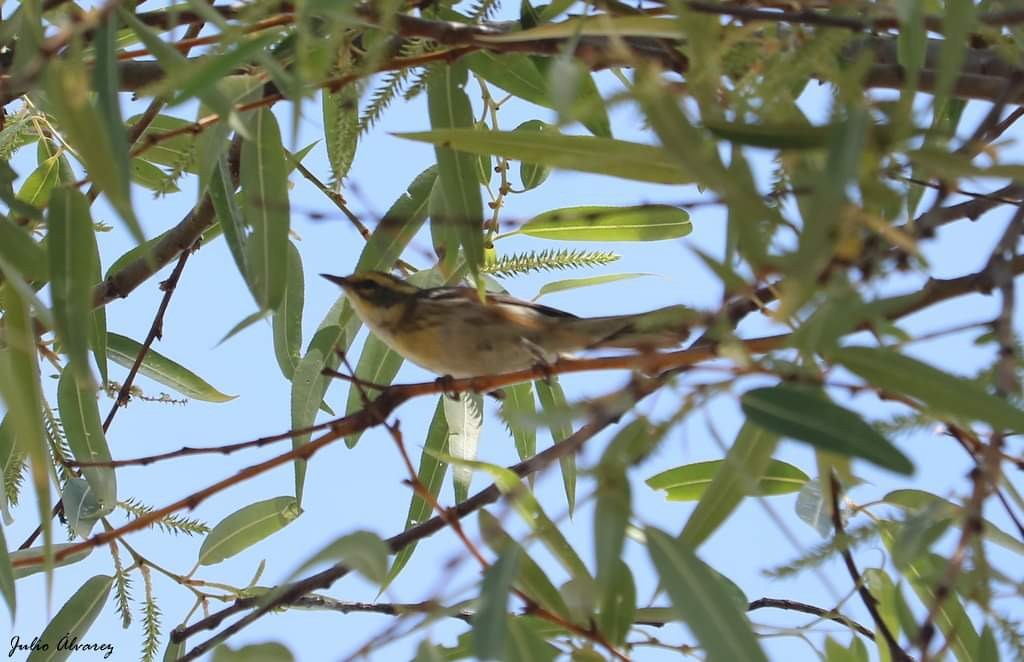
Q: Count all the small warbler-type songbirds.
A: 1